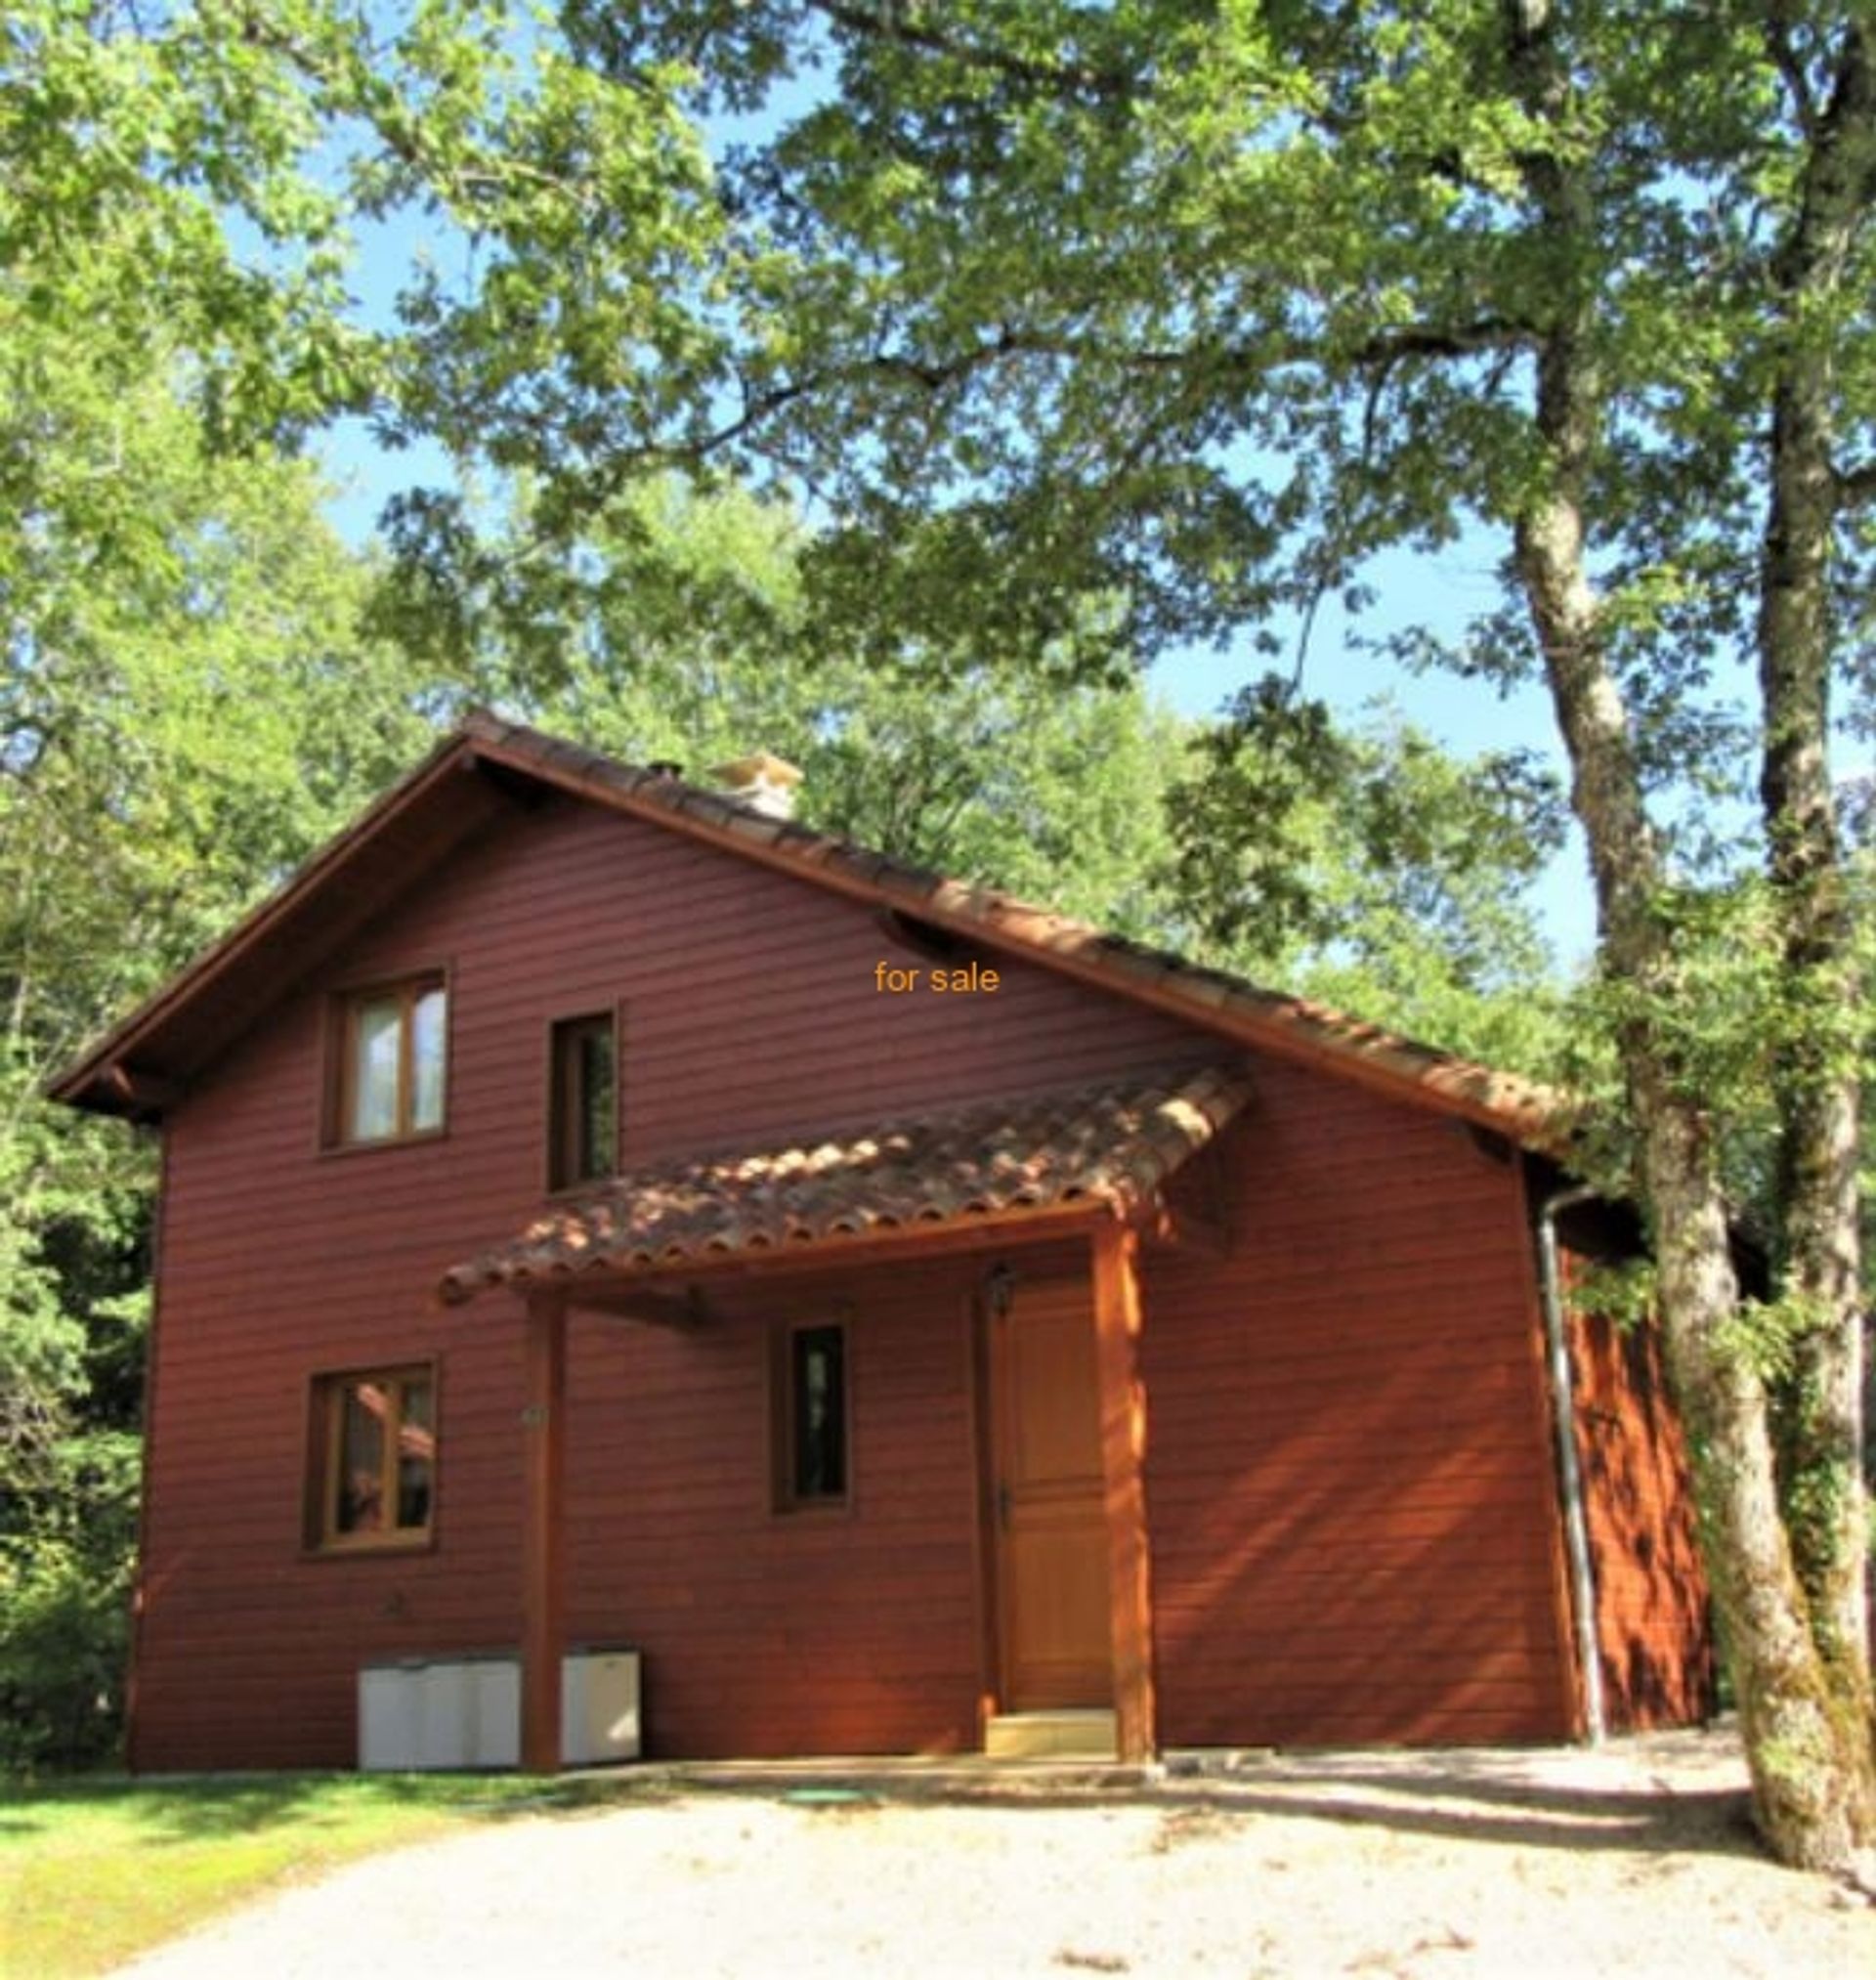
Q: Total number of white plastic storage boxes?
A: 1